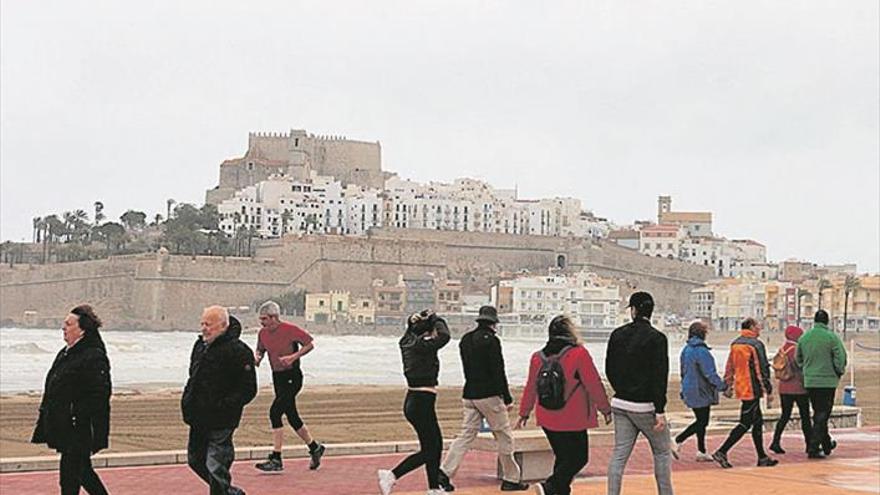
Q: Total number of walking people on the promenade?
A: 10